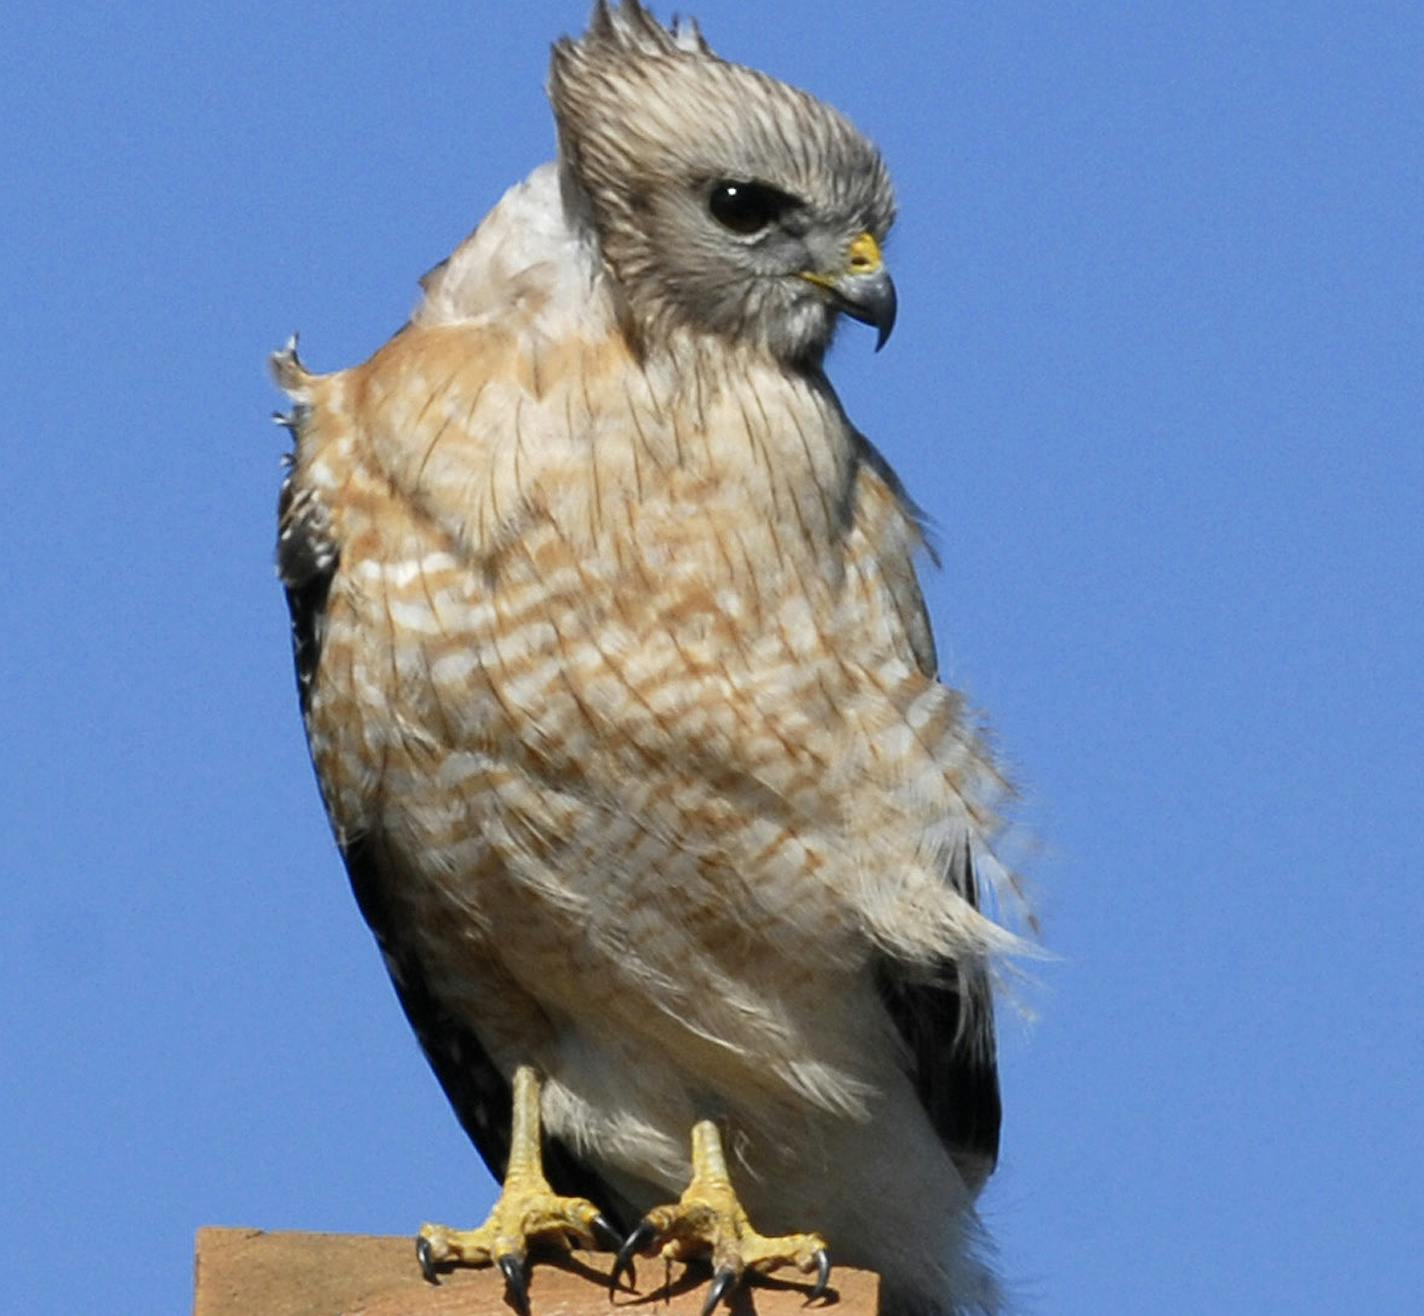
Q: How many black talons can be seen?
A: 6